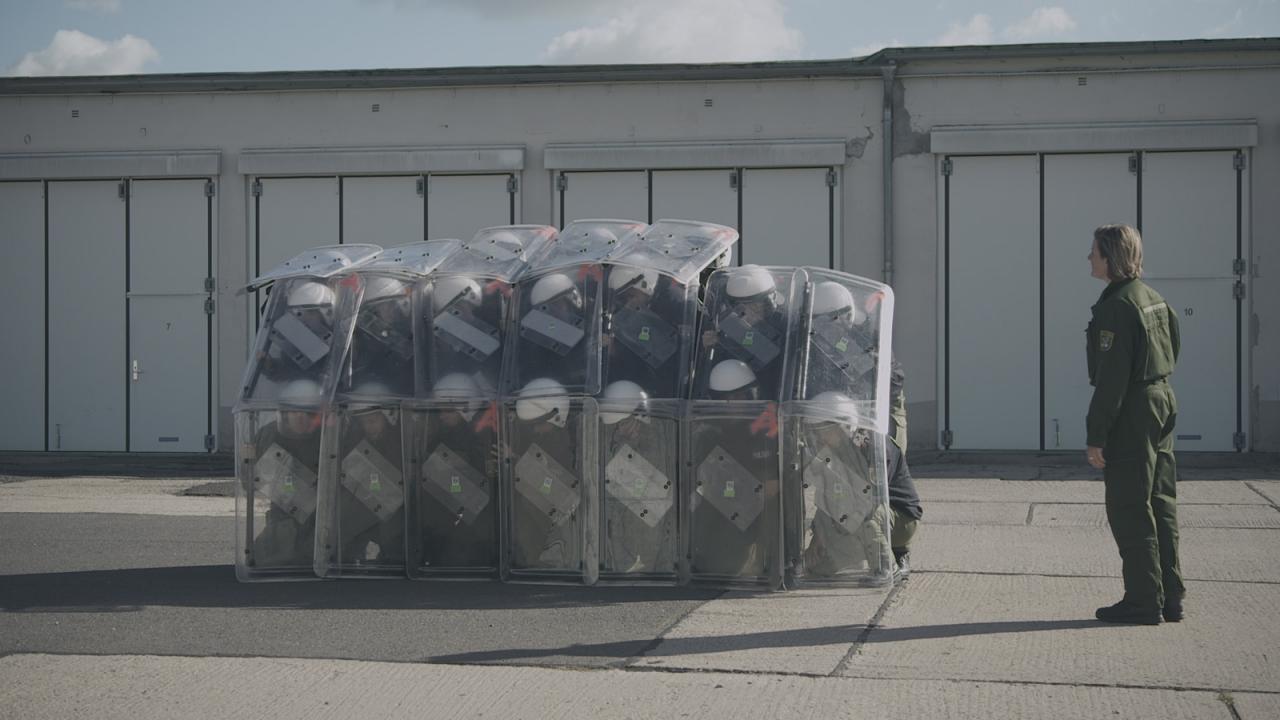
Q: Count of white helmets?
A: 14